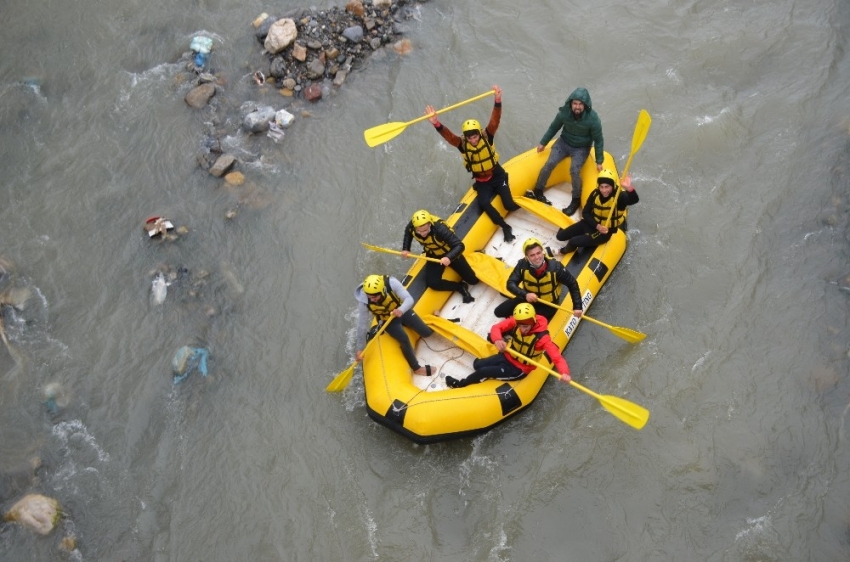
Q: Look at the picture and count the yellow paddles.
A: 6